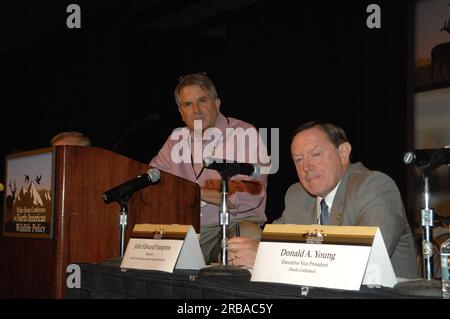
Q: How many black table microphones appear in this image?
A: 3